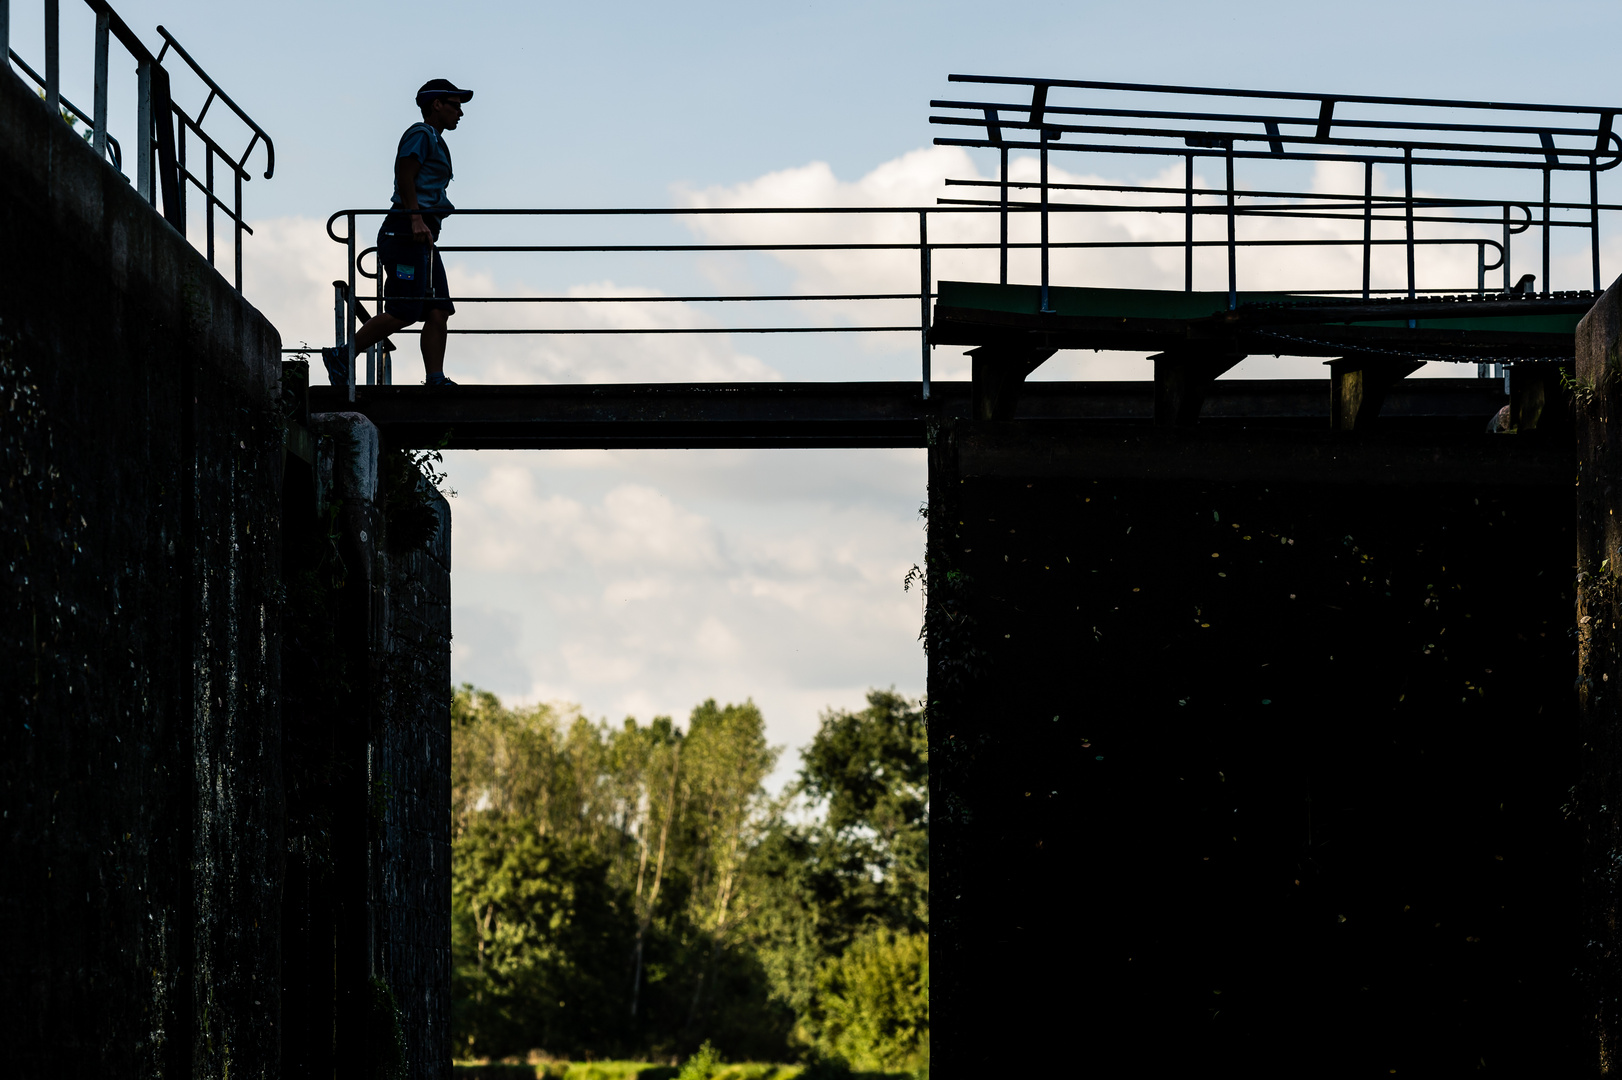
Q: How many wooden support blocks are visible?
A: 4